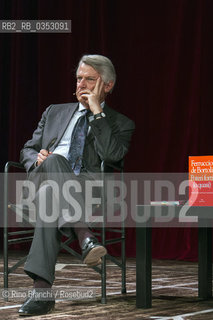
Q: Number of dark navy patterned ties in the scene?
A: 1